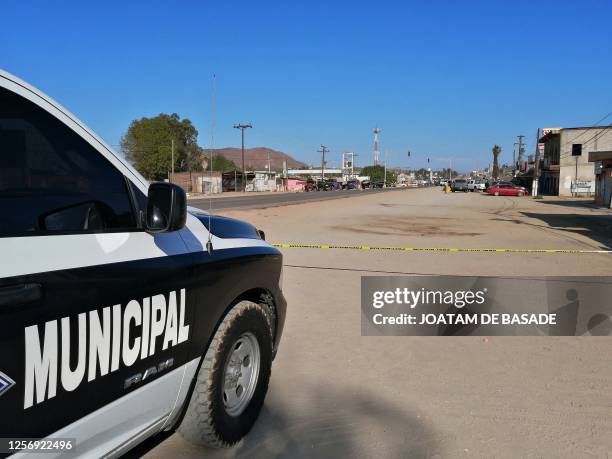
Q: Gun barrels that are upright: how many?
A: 0